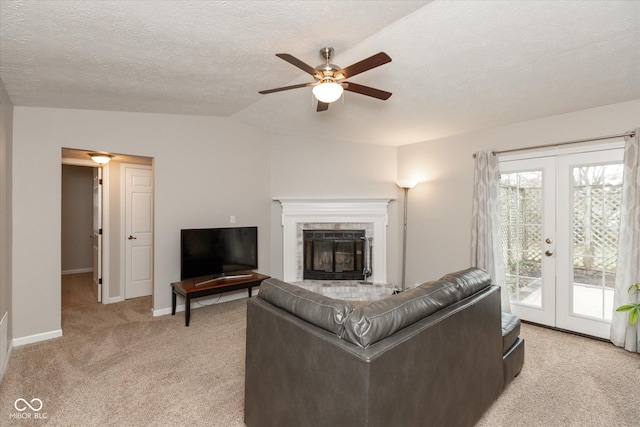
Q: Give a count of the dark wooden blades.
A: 5